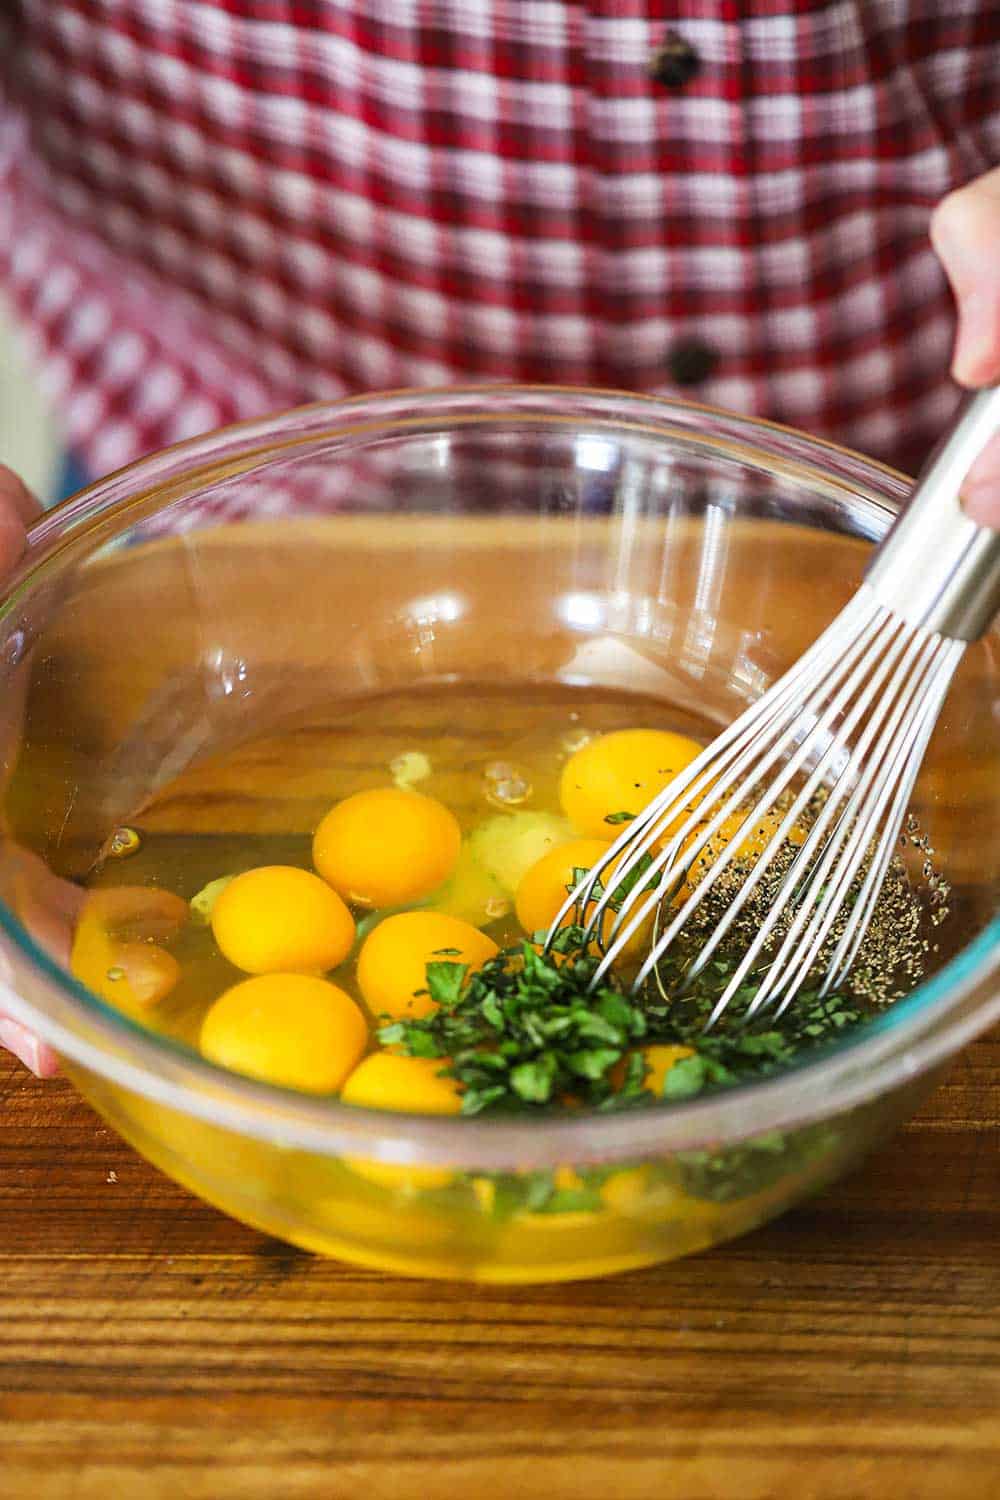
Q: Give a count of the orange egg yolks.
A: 9